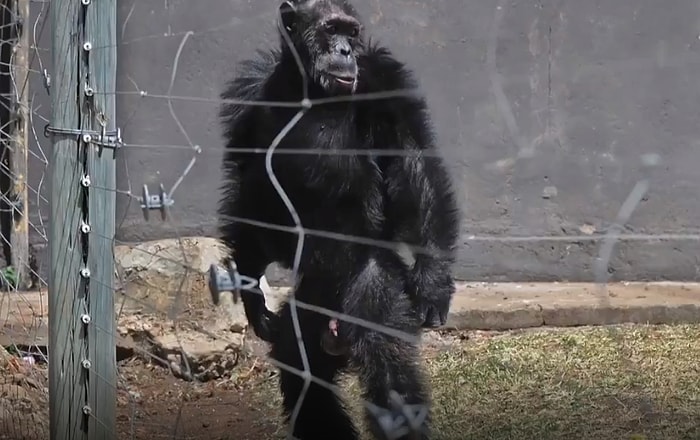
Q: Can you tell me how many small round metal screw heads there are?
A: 10